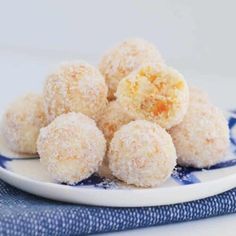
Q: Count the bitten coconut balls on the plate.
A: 1